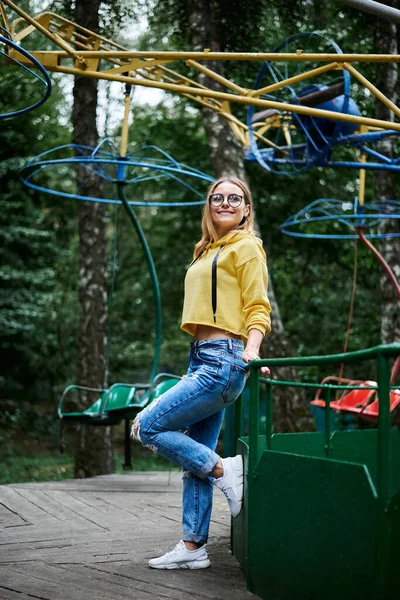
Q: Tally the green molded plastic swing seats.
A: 2